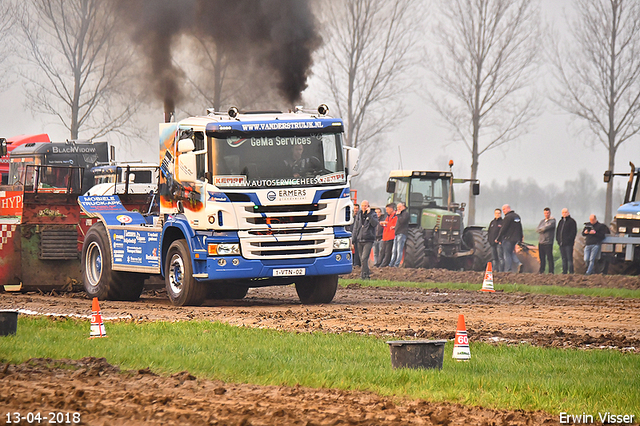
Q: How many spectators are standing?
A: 10